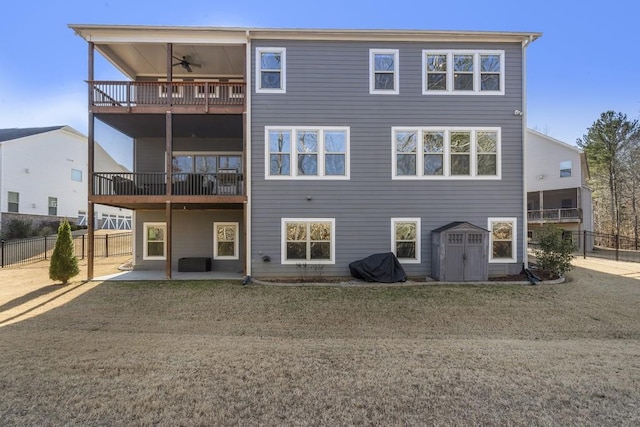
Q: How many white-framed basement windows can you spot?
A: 5